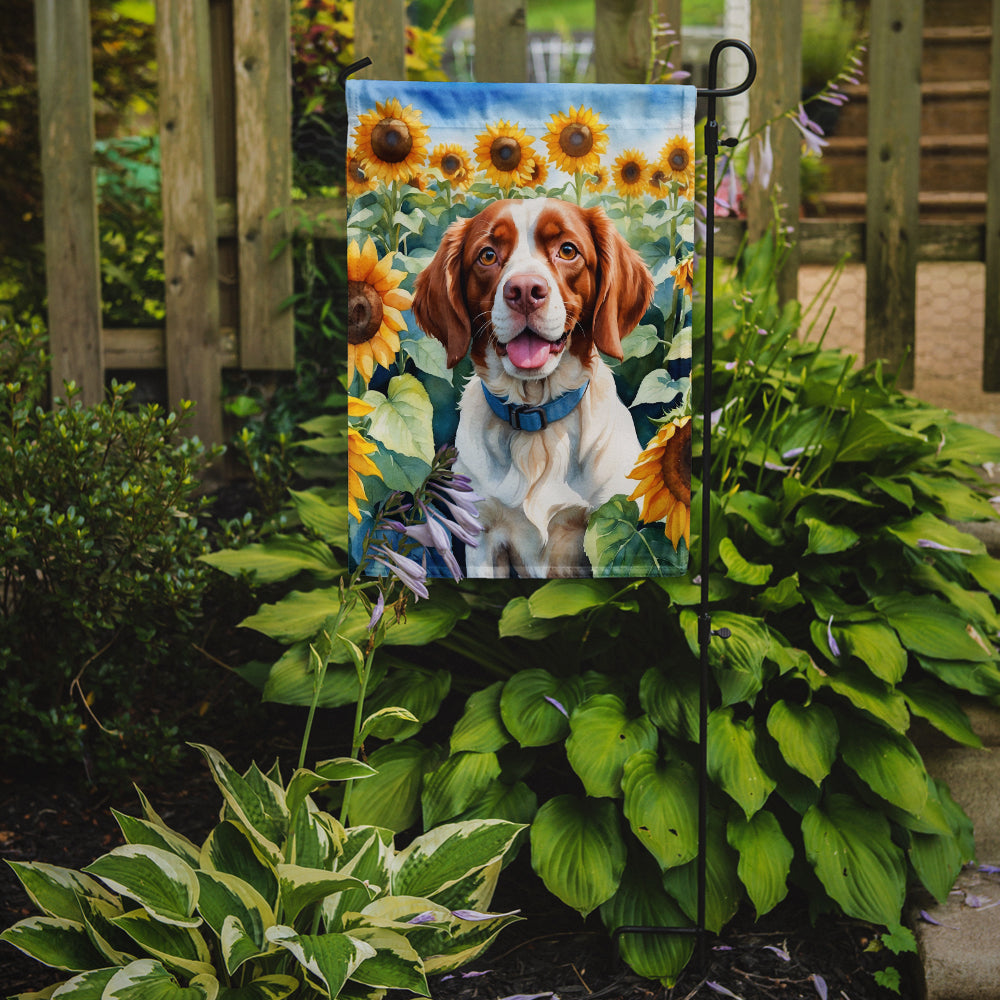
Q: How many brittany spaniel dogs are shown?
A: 1